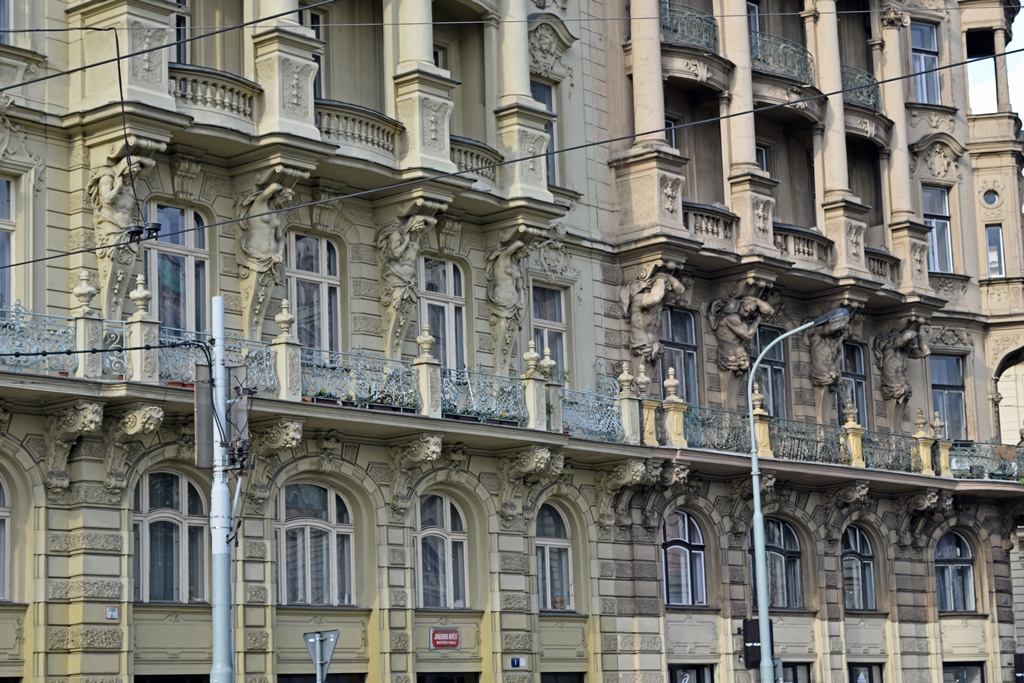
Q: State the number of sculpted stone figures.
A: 8